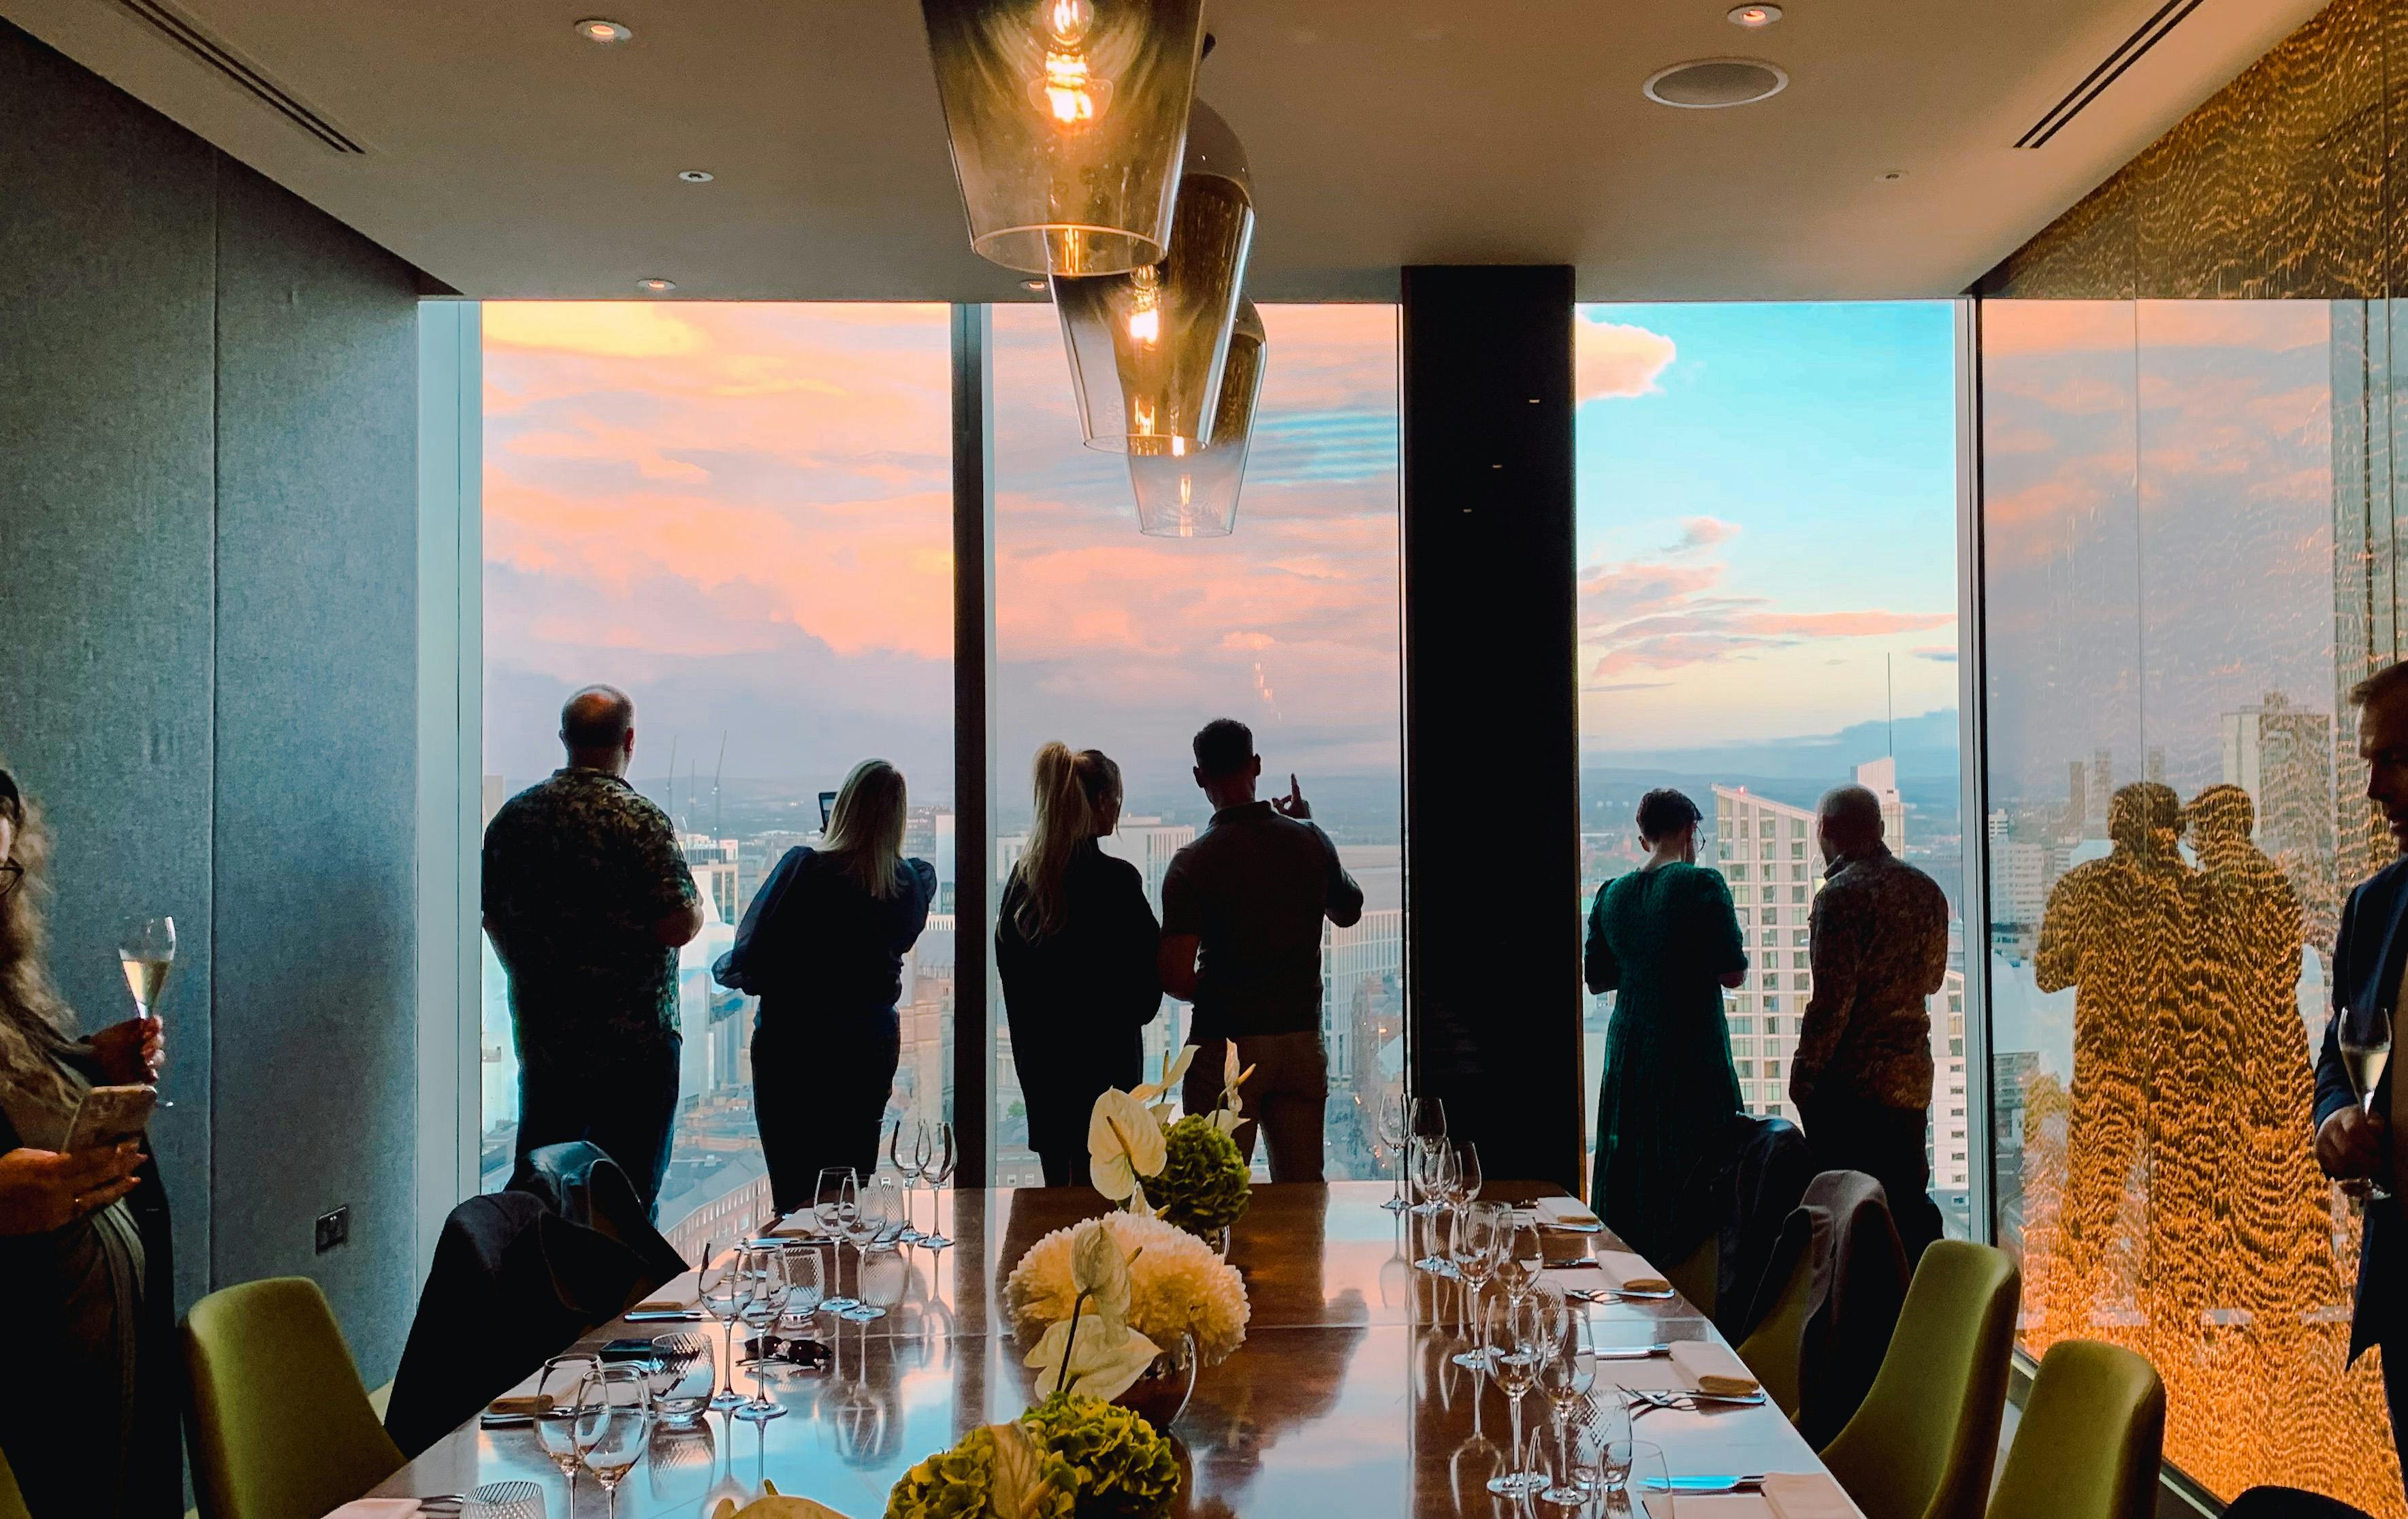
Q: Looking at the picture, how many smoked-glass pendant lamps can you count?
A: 3